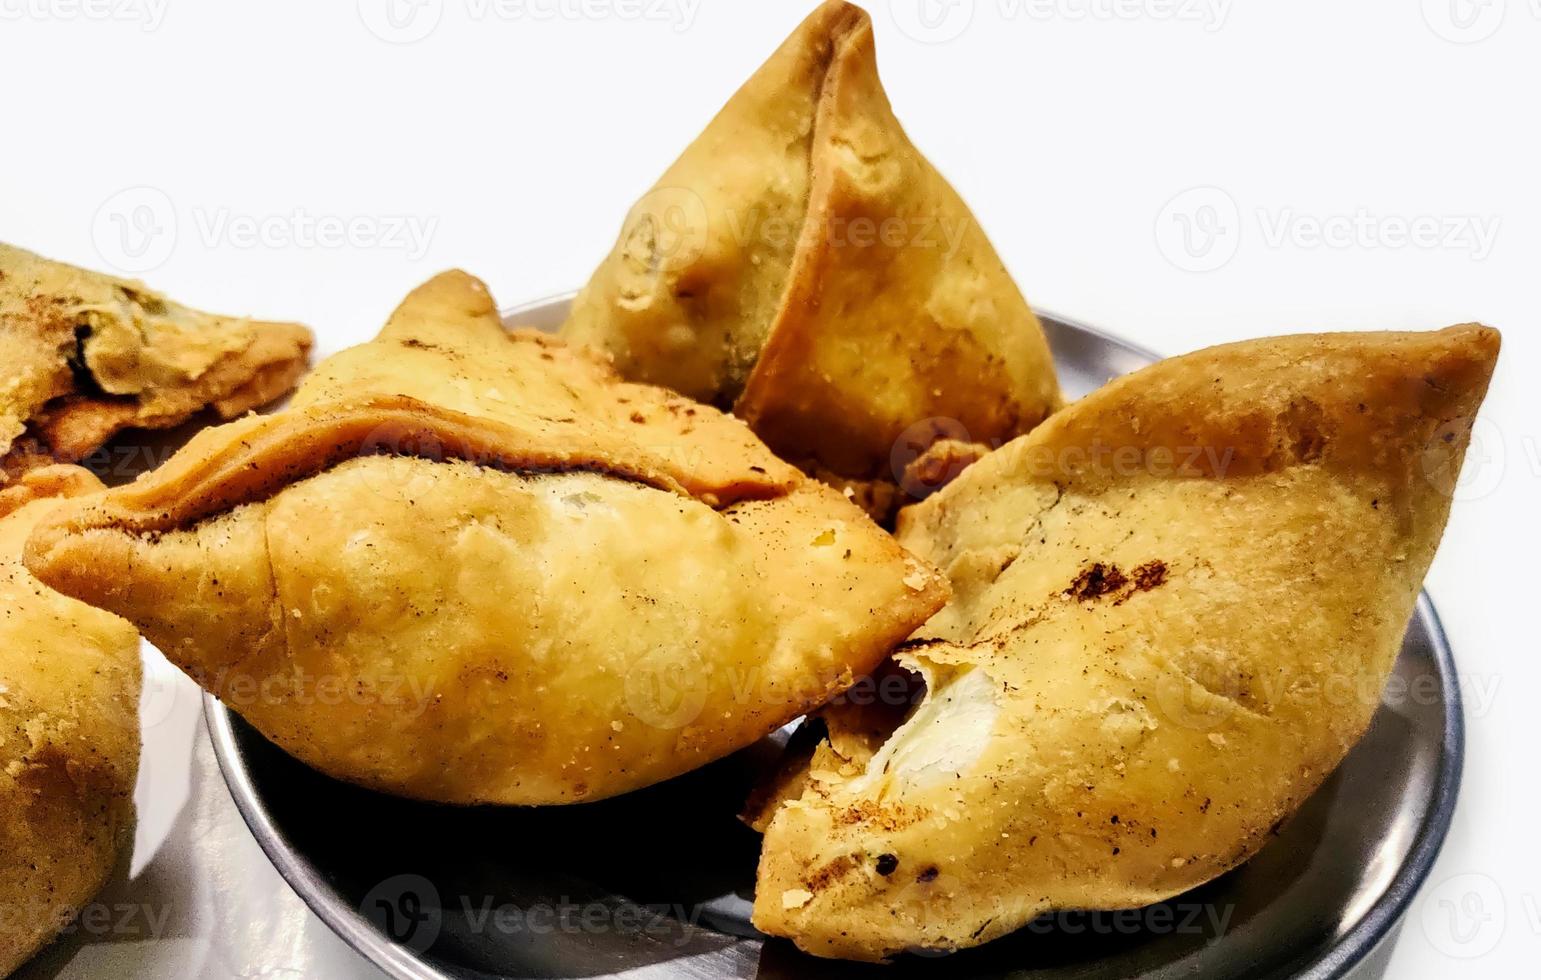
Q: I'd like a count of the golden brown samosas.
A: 5